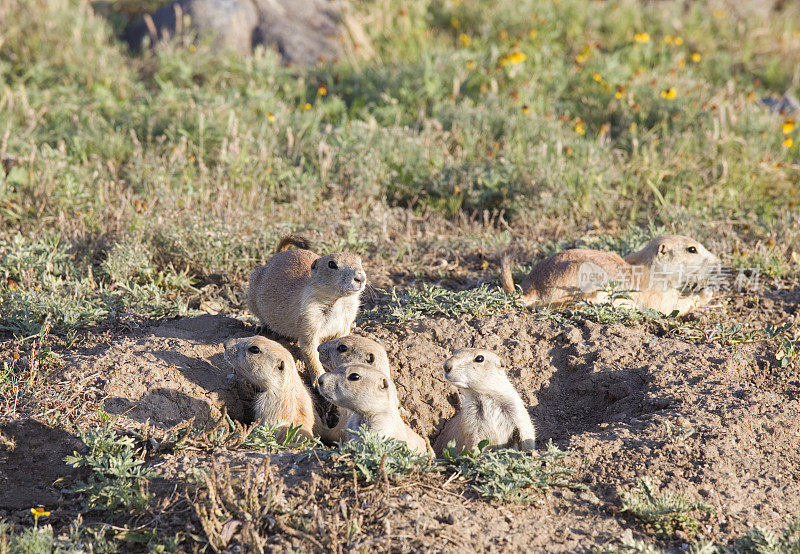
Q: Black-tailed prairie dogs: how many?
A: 6